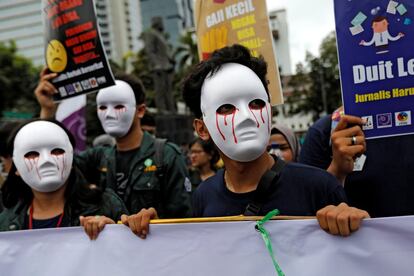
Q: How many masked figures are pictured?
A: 3